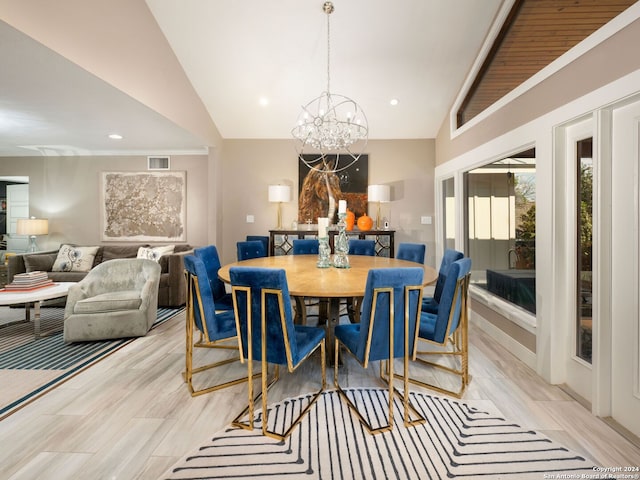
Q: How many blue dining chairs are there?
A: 11